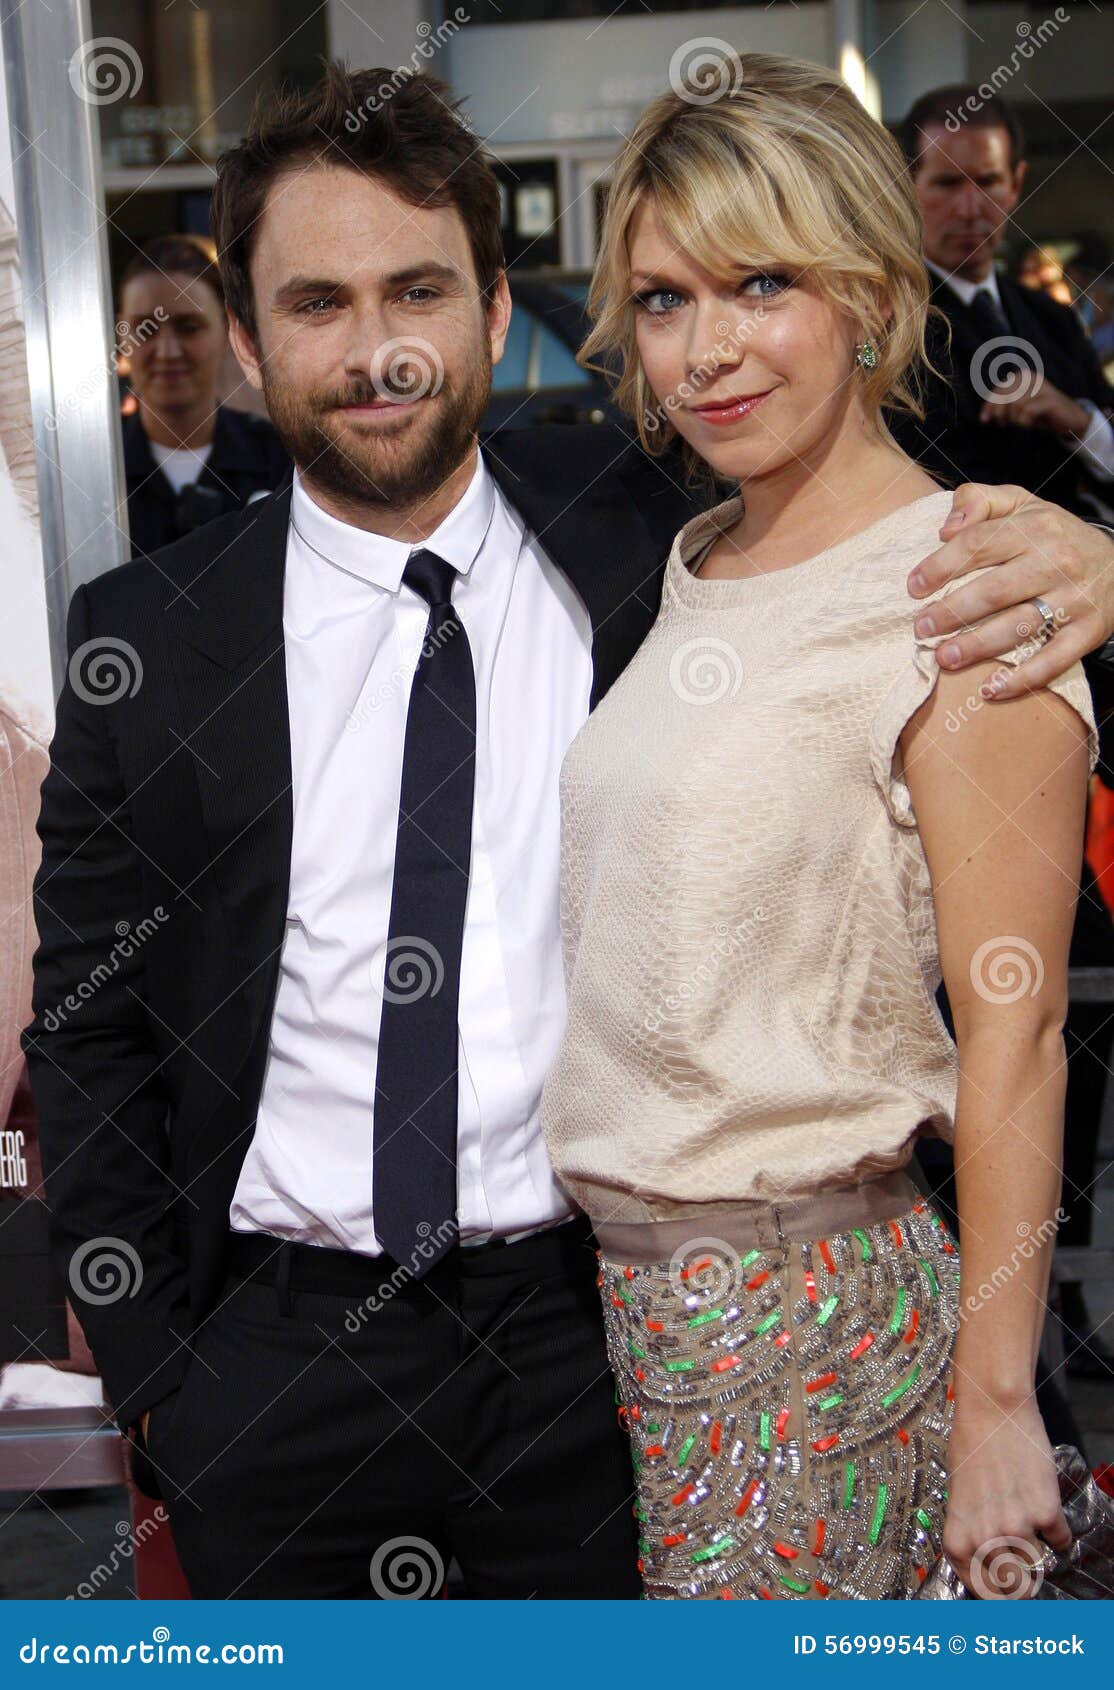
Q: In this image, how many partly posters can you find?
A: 1